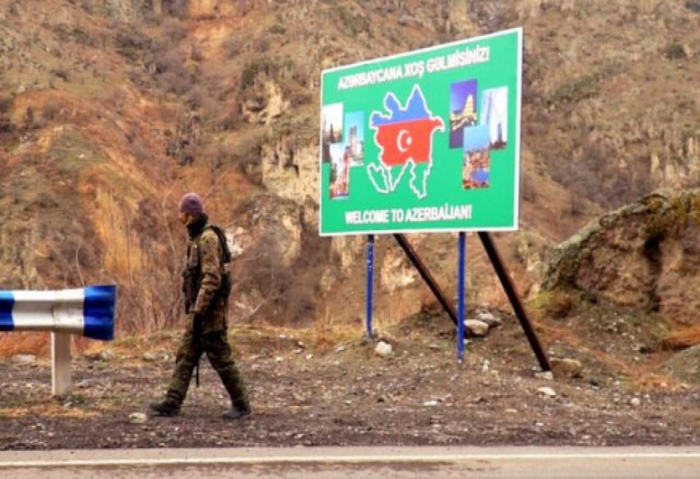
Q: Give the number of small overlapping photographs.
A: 6